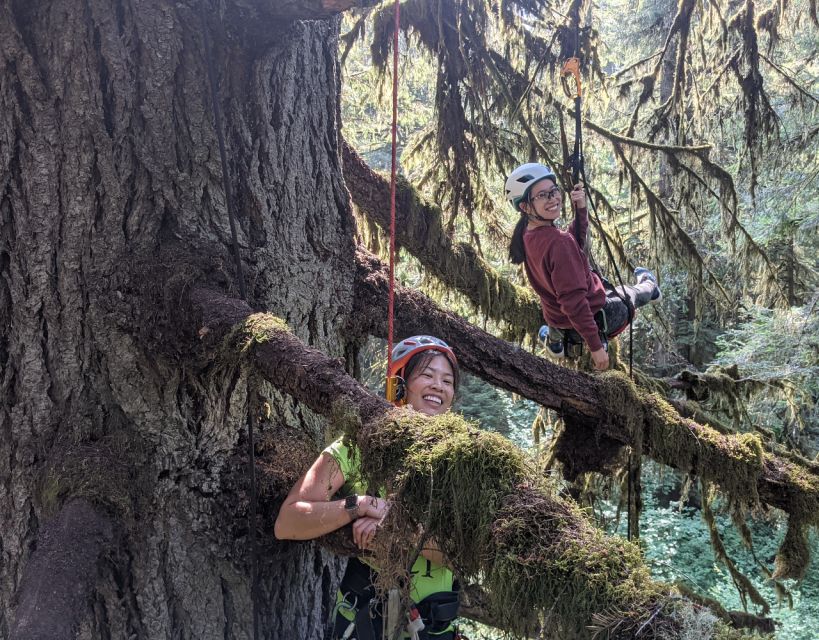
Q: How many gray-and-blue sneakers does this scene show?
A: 2